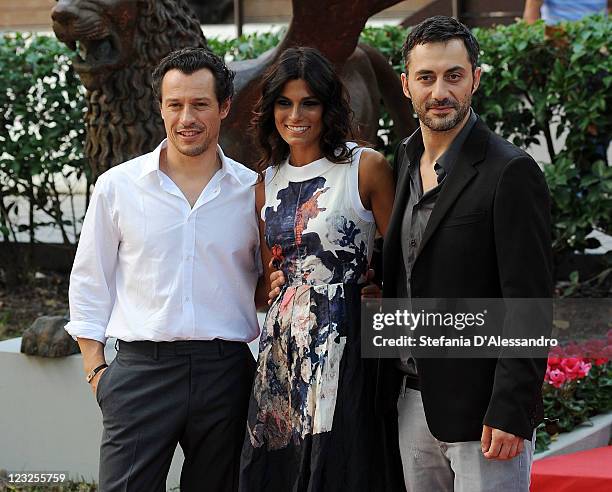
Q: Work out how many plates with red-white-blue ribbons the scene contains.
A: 0